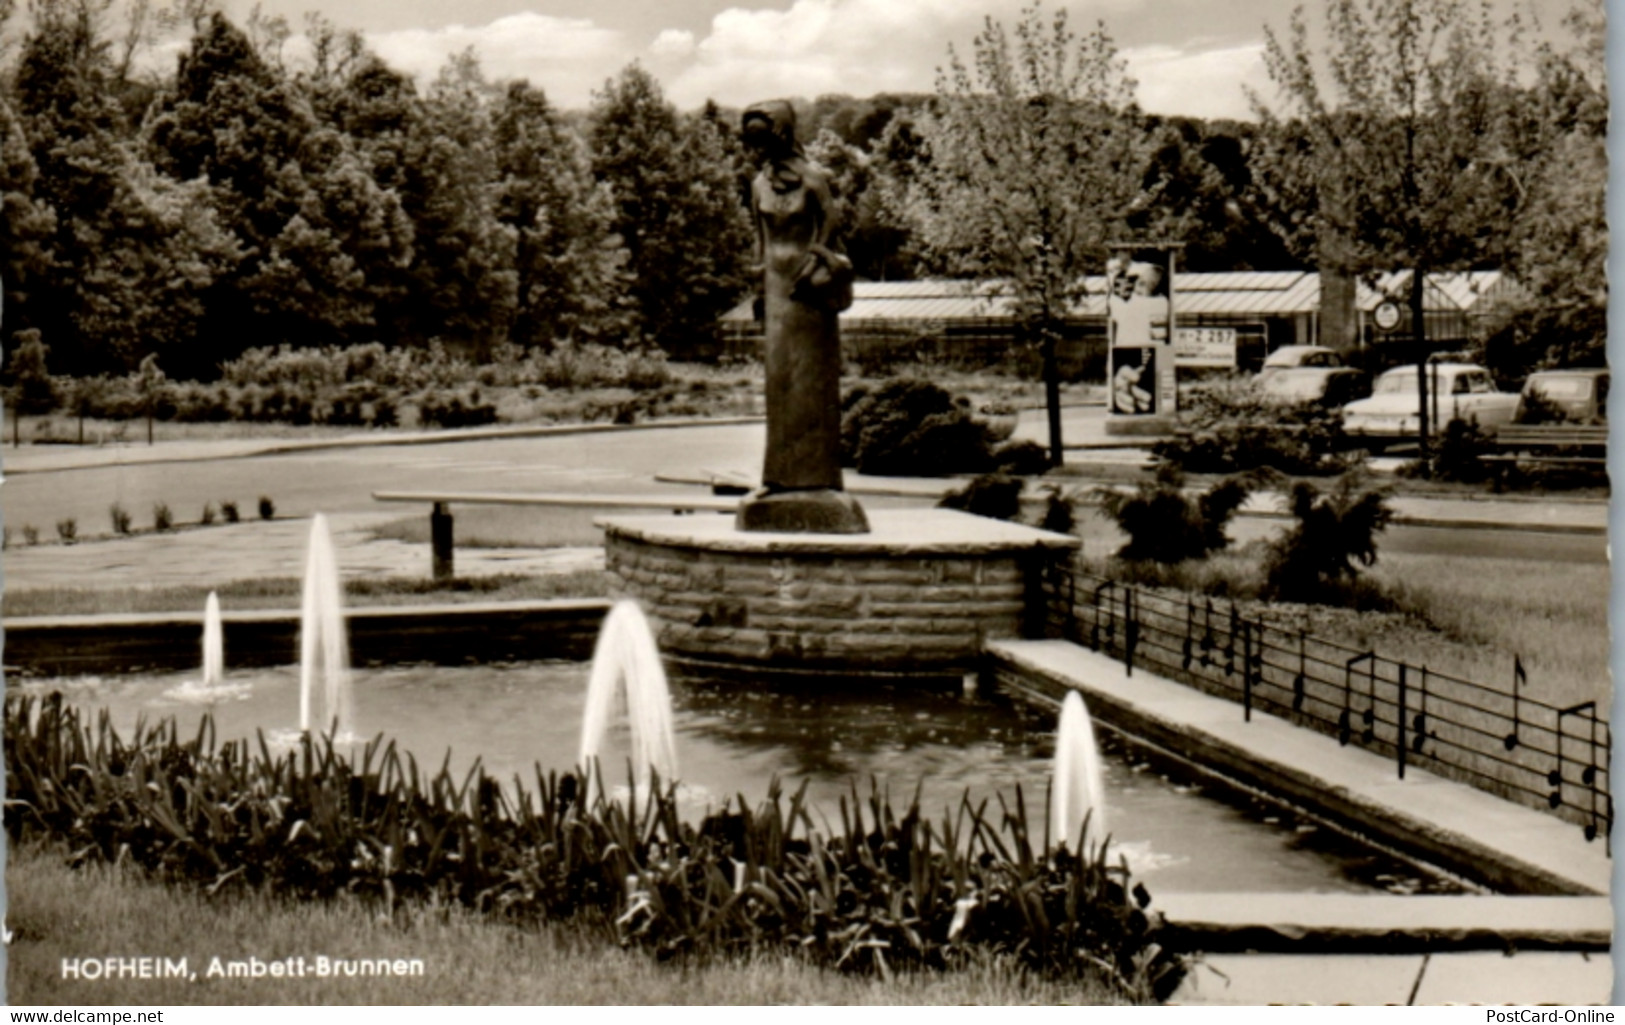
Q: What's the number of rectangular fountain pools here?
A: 1